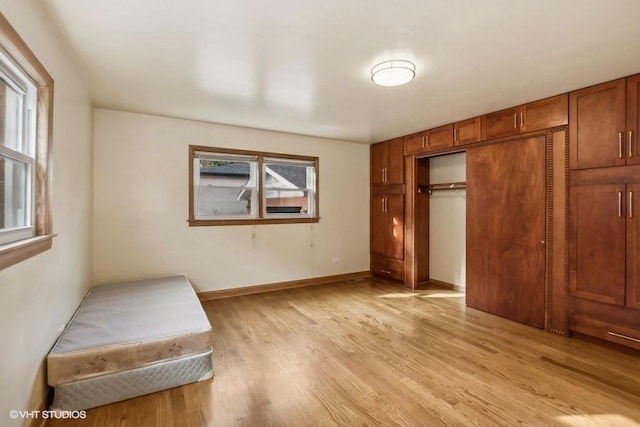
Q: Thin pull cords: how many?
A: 2